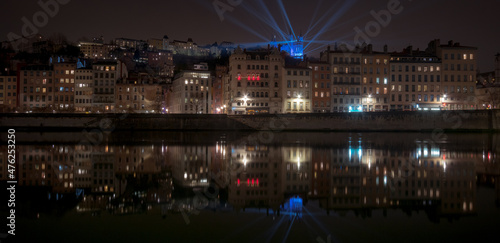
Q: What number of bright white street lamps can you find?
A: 4